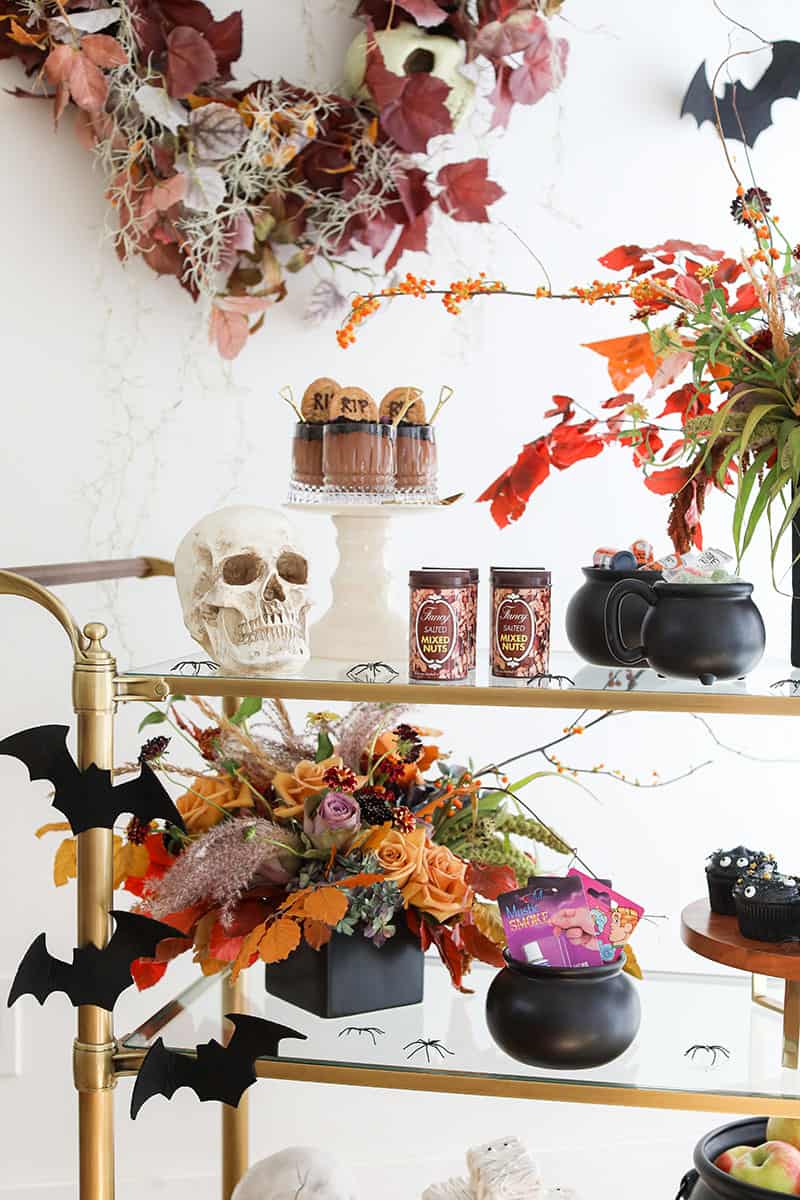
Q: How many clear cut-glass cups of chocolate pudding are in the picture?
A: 3